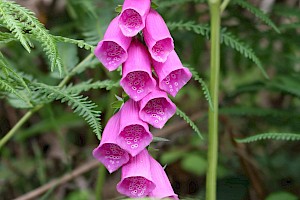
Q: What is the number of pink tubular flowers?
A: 10